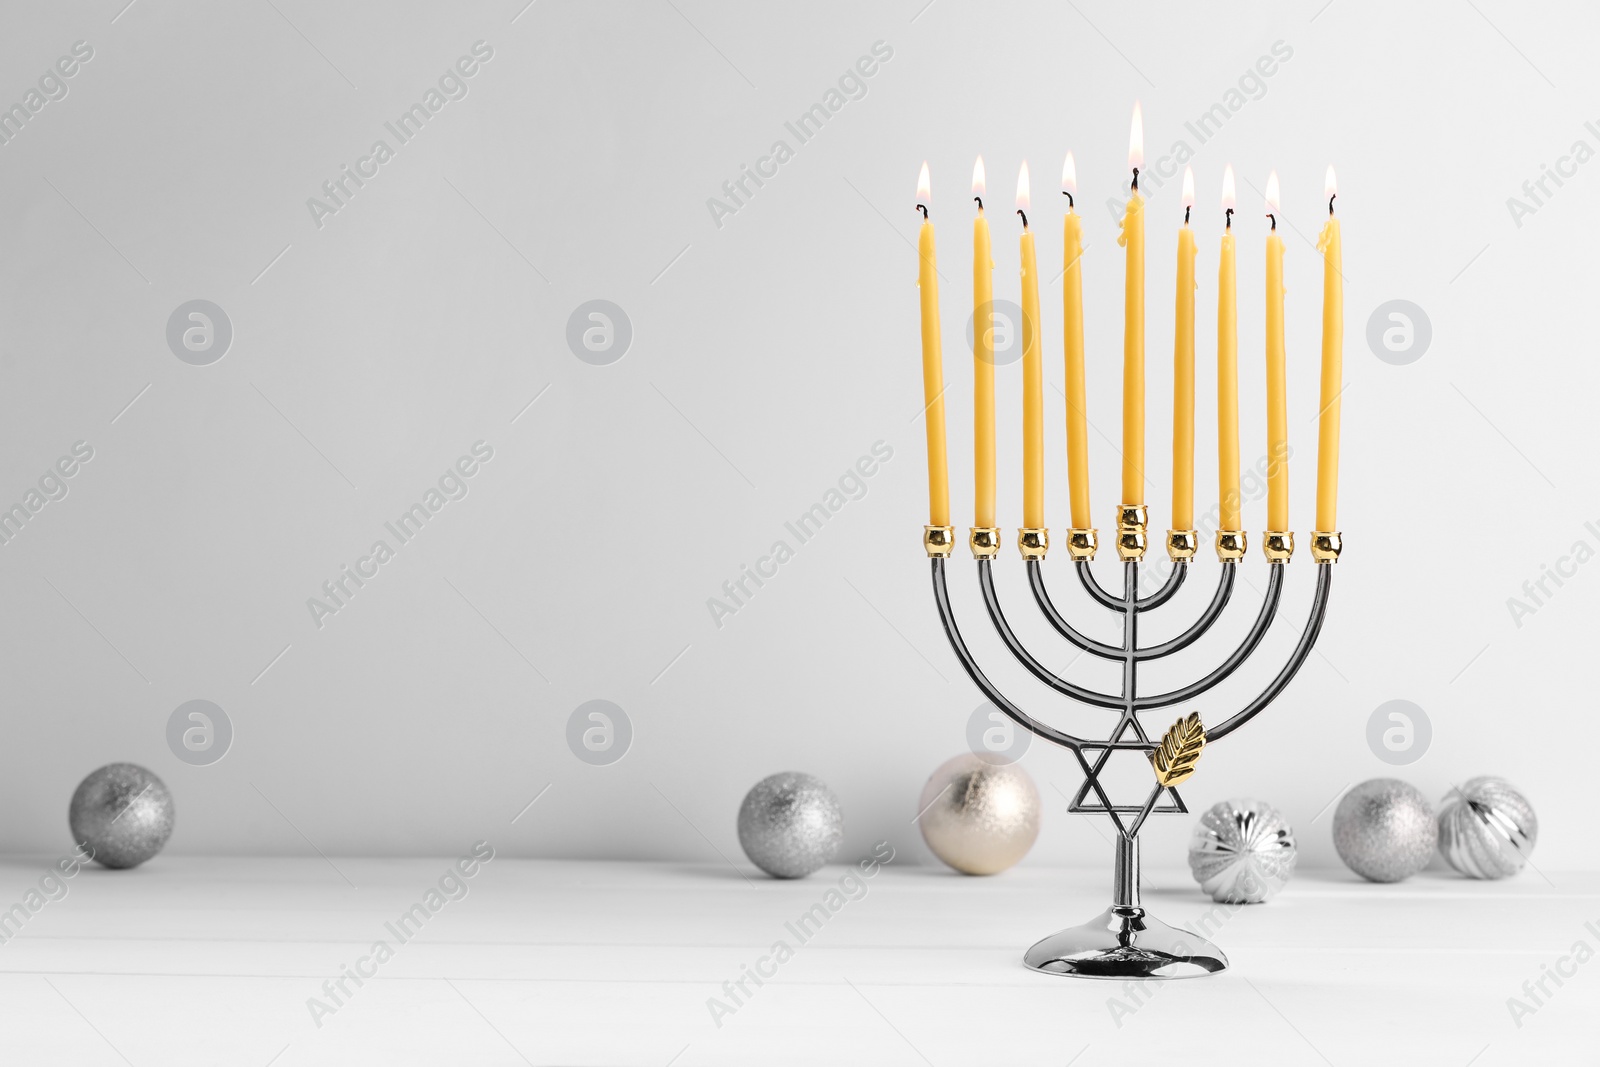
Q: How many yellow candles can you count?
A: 9